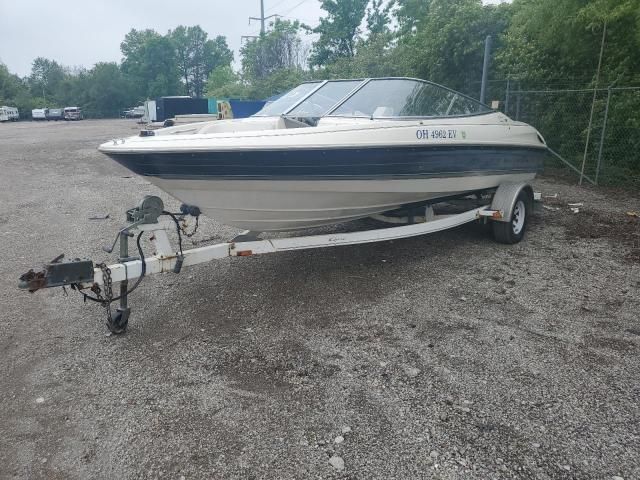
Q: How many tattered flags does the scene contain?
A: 0